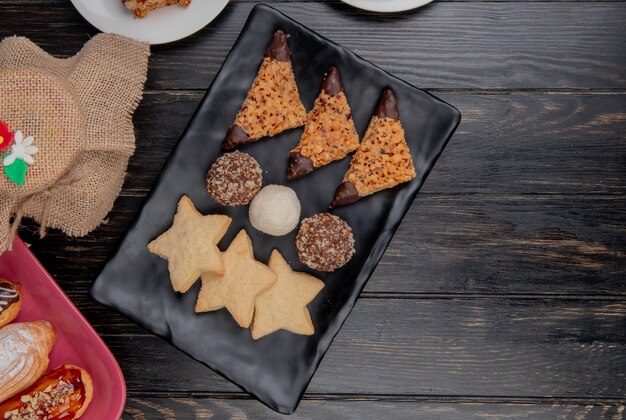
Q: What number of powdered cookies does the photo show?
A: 1